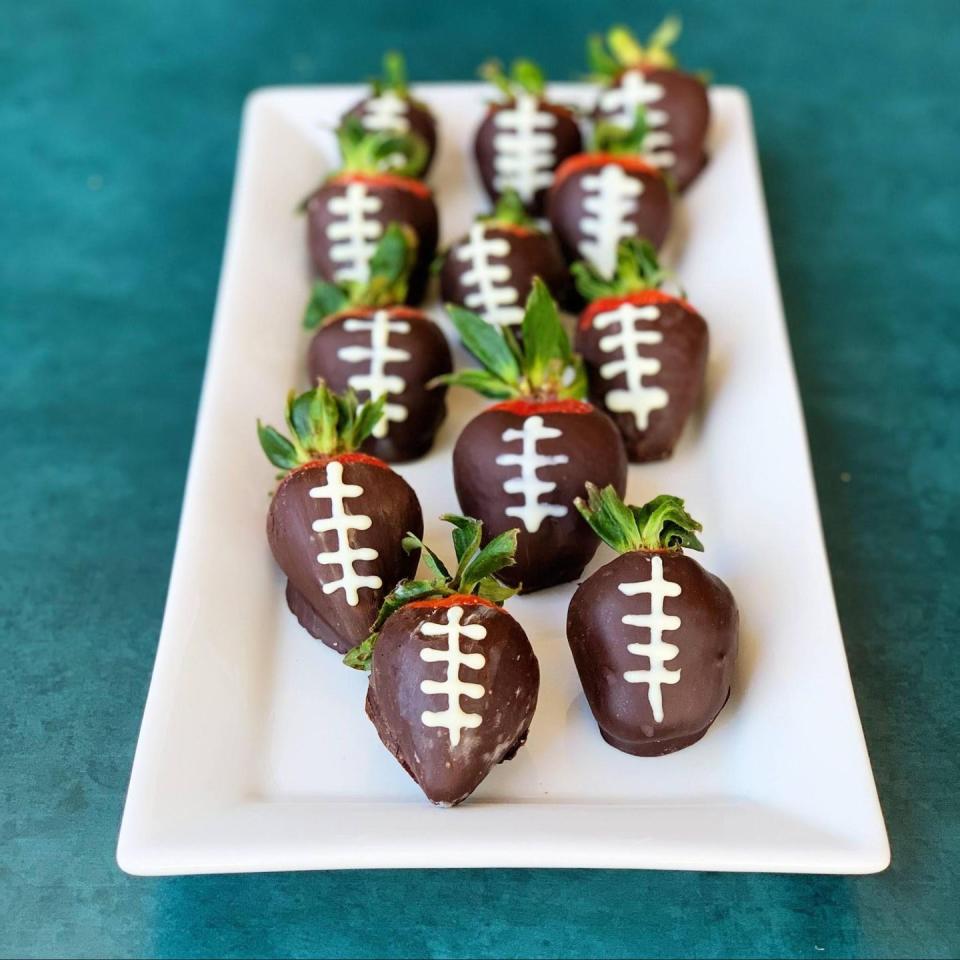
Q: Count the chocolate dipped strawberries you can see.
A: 12